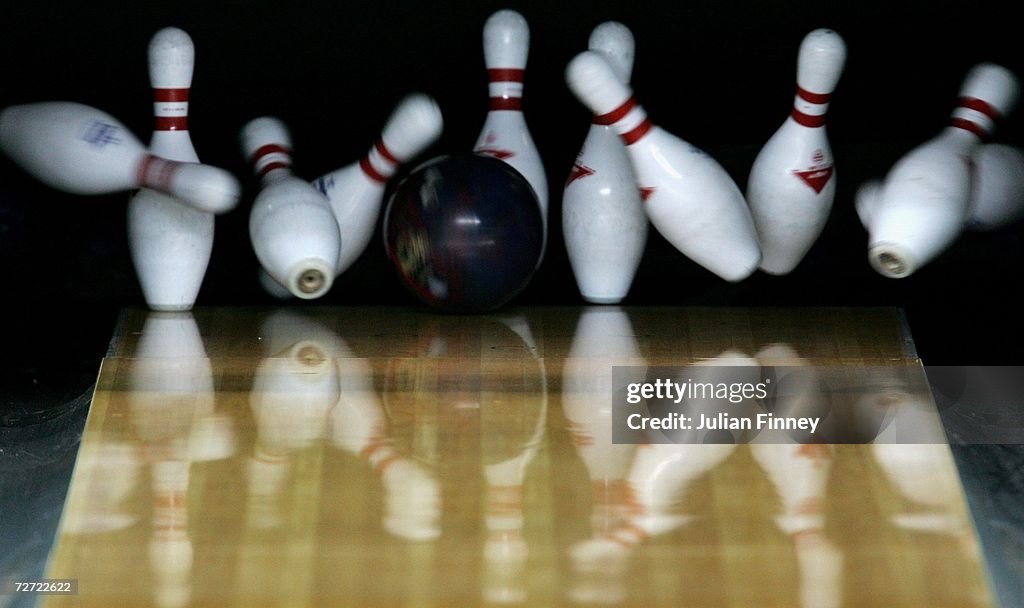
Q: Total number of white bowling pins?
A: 10